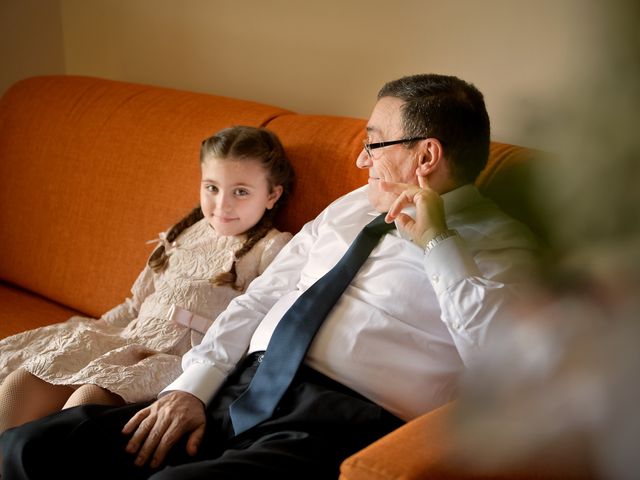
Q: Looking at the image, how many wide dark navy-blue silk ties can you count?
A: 1